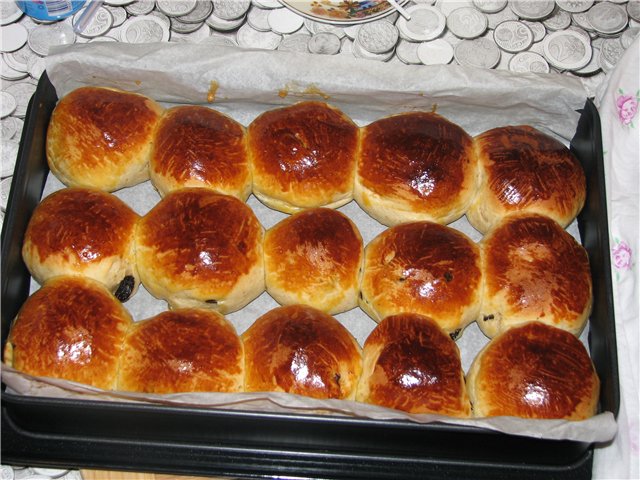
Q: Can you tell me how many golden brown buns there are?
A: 15